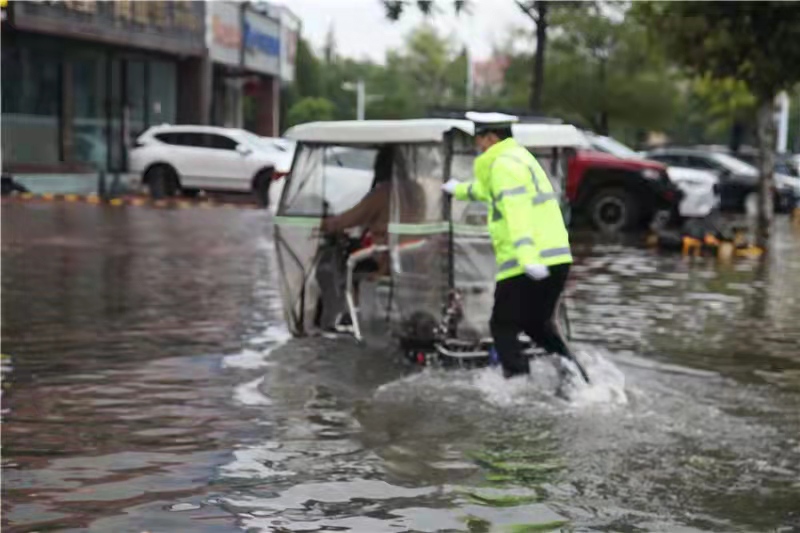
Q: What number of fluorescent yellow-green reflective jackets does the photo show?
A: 1